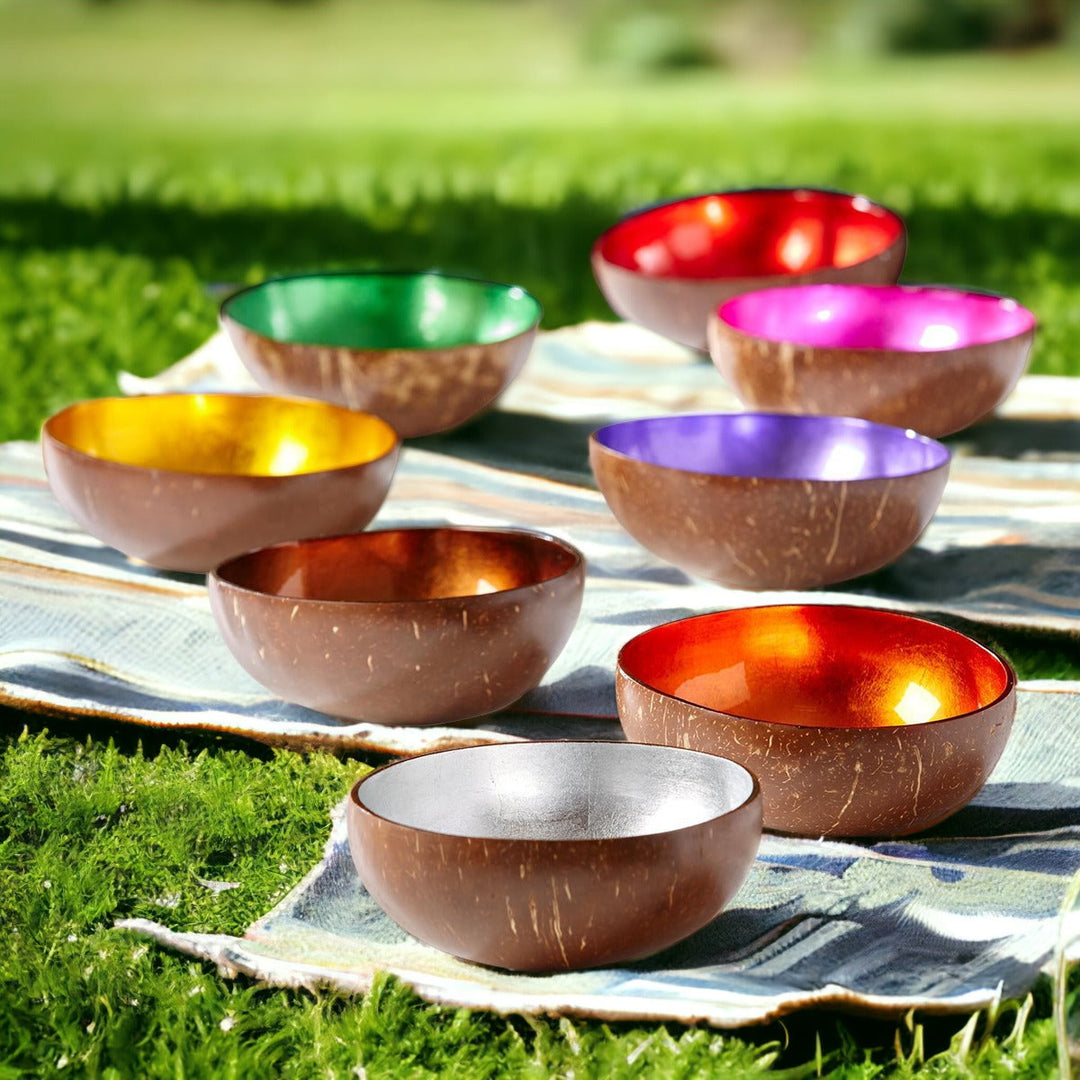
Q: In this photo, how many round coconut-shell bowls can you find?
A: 8